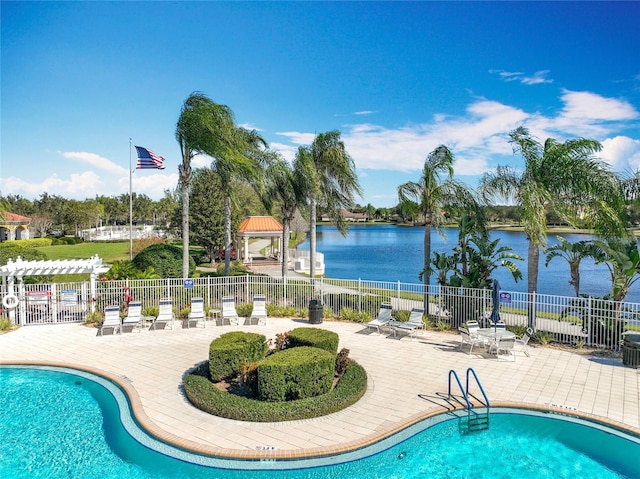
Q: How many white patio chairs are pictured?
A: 13